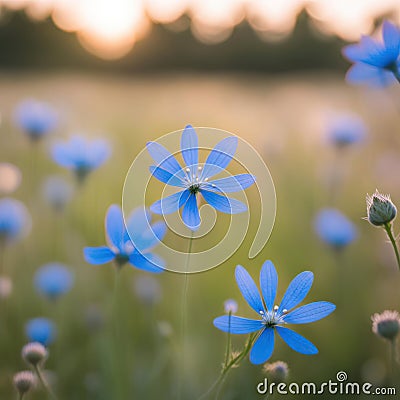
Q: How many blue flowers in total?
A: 11